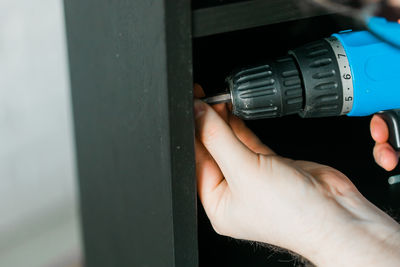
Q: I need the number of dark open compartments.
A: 2